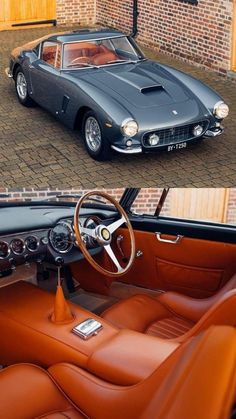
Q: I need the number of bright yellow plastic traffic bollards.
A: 0